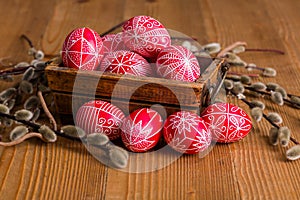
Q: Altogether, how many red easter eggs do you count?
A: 9